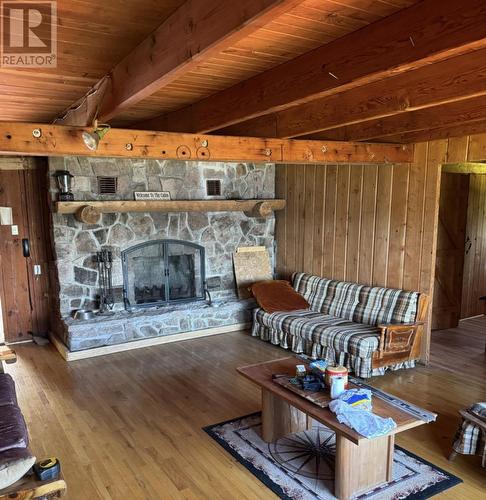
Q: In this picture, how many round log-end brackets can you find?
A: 2